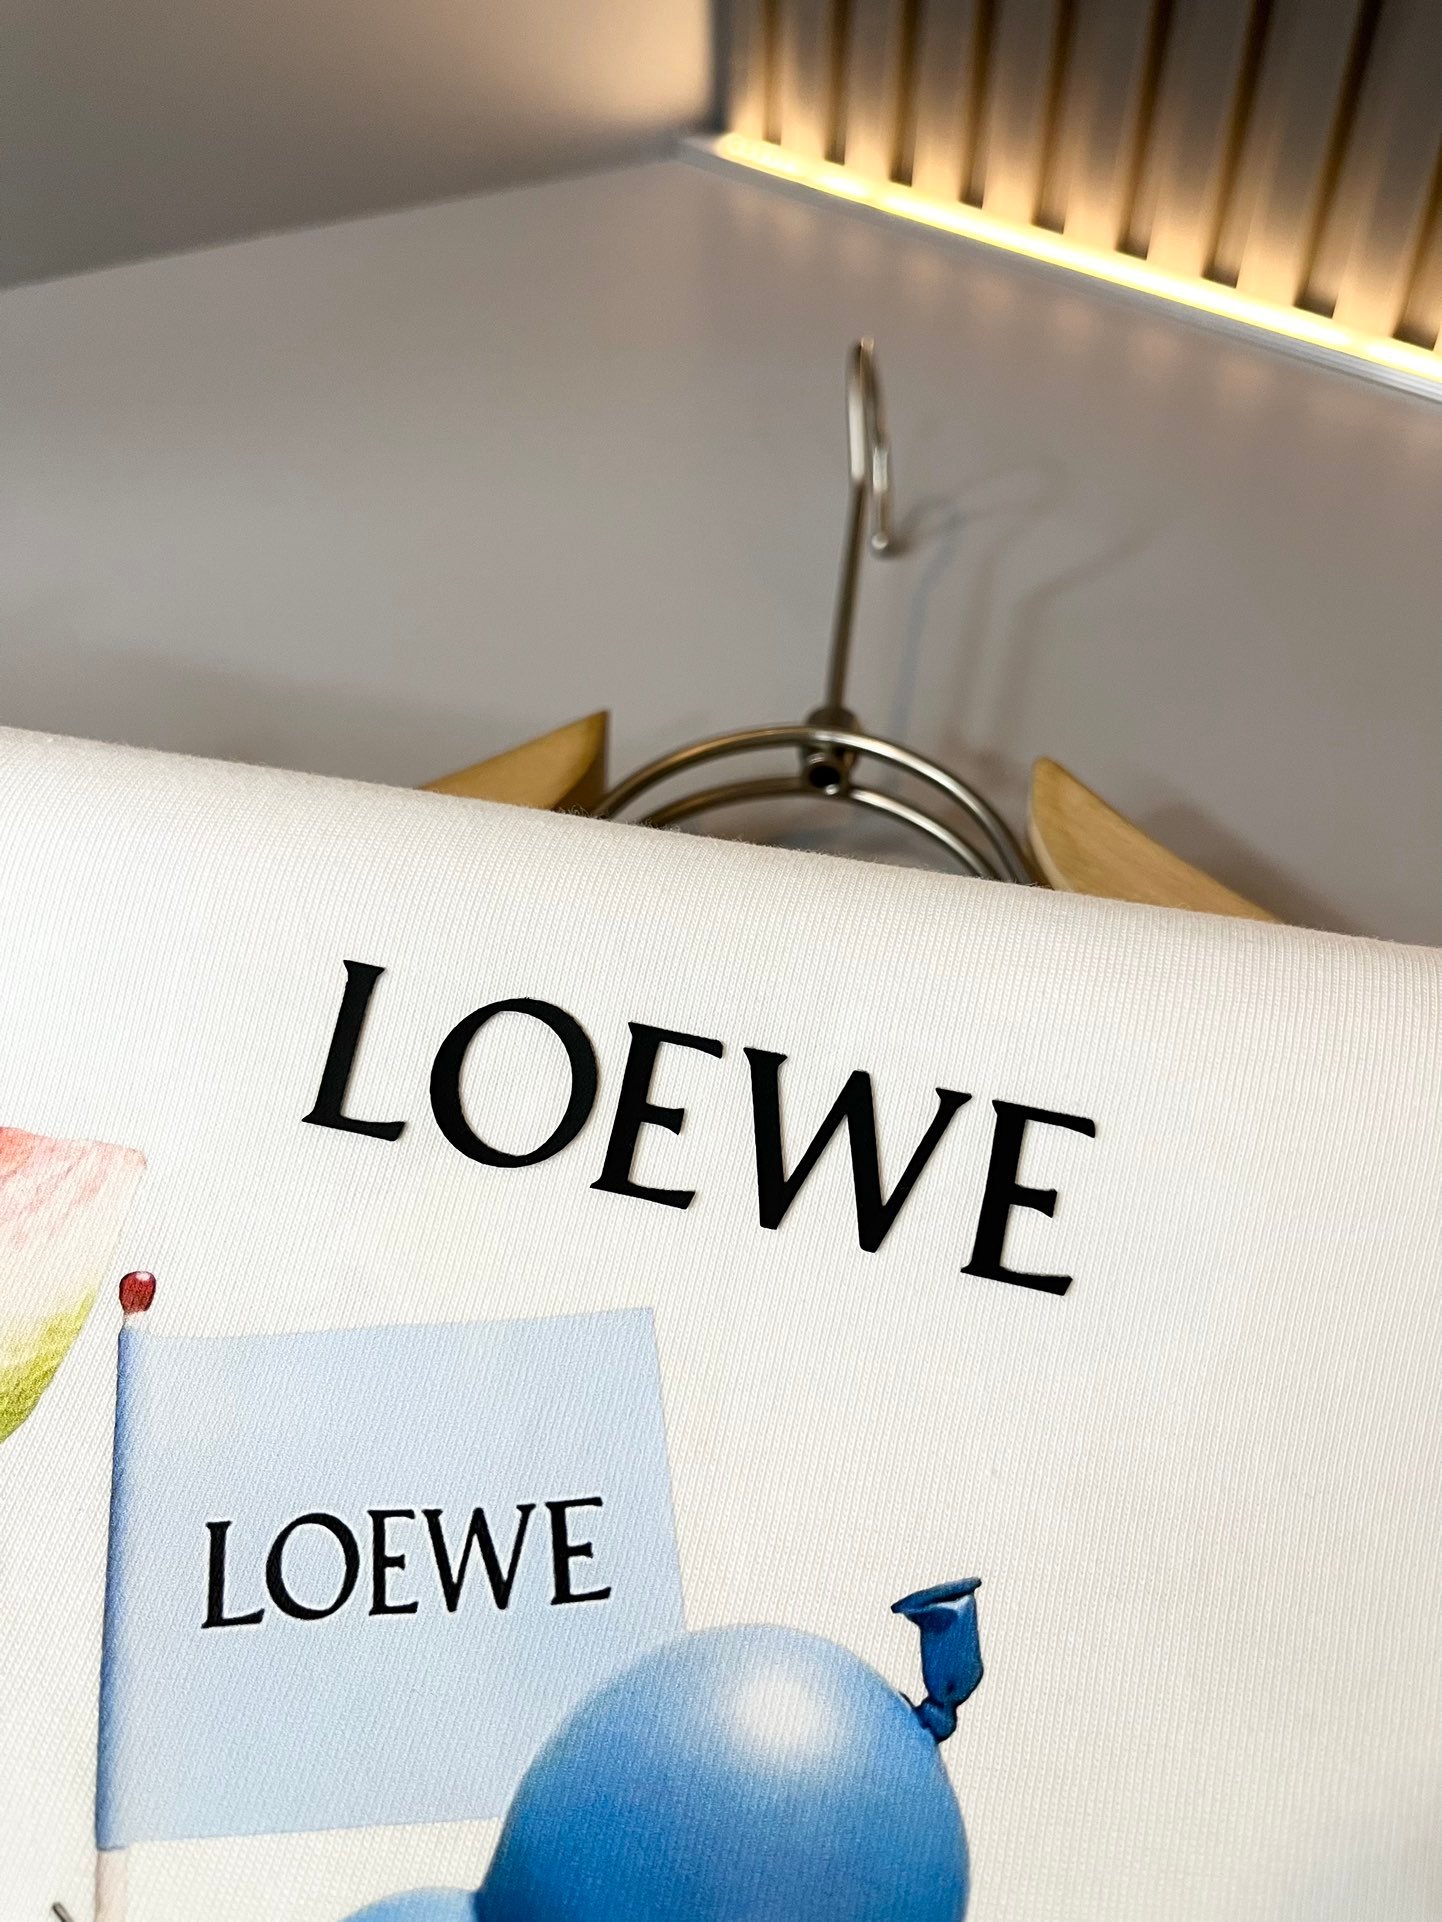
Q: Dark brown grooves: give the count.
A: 9